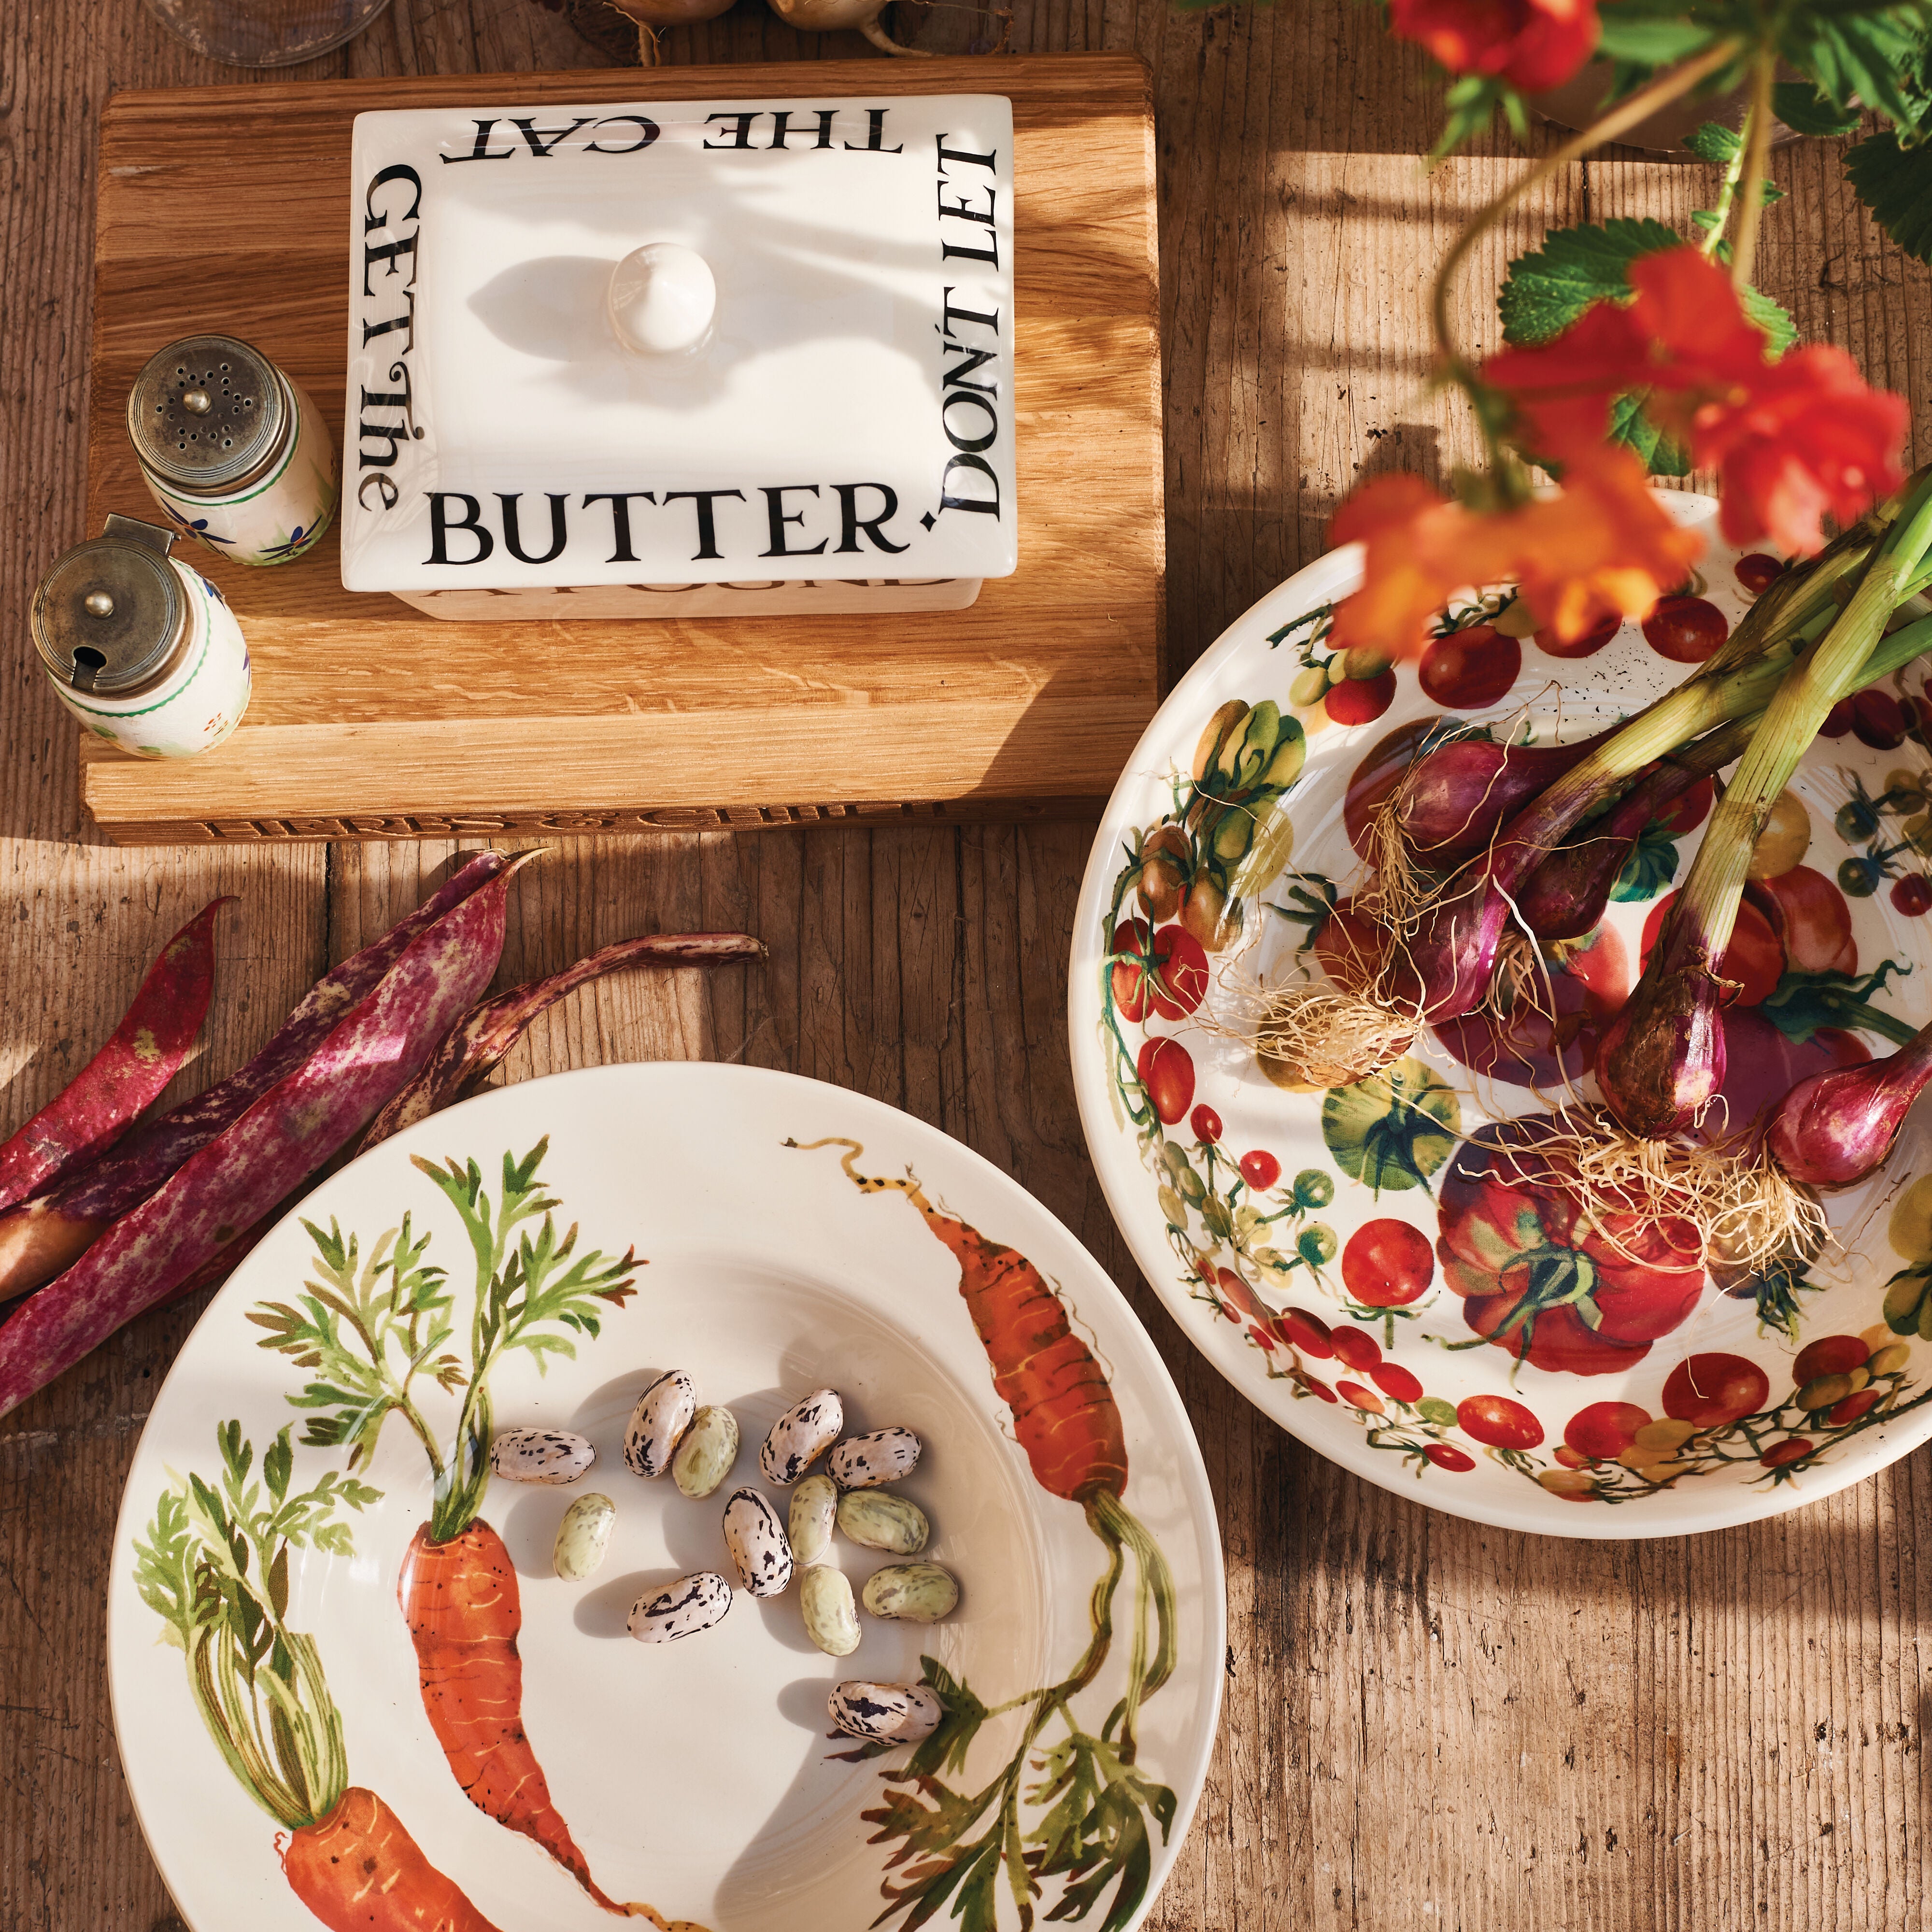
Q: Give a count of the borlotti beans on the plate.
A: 13